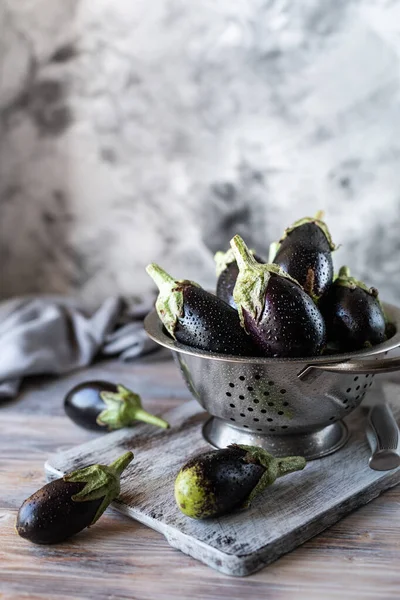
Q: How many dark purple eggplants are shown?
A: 8